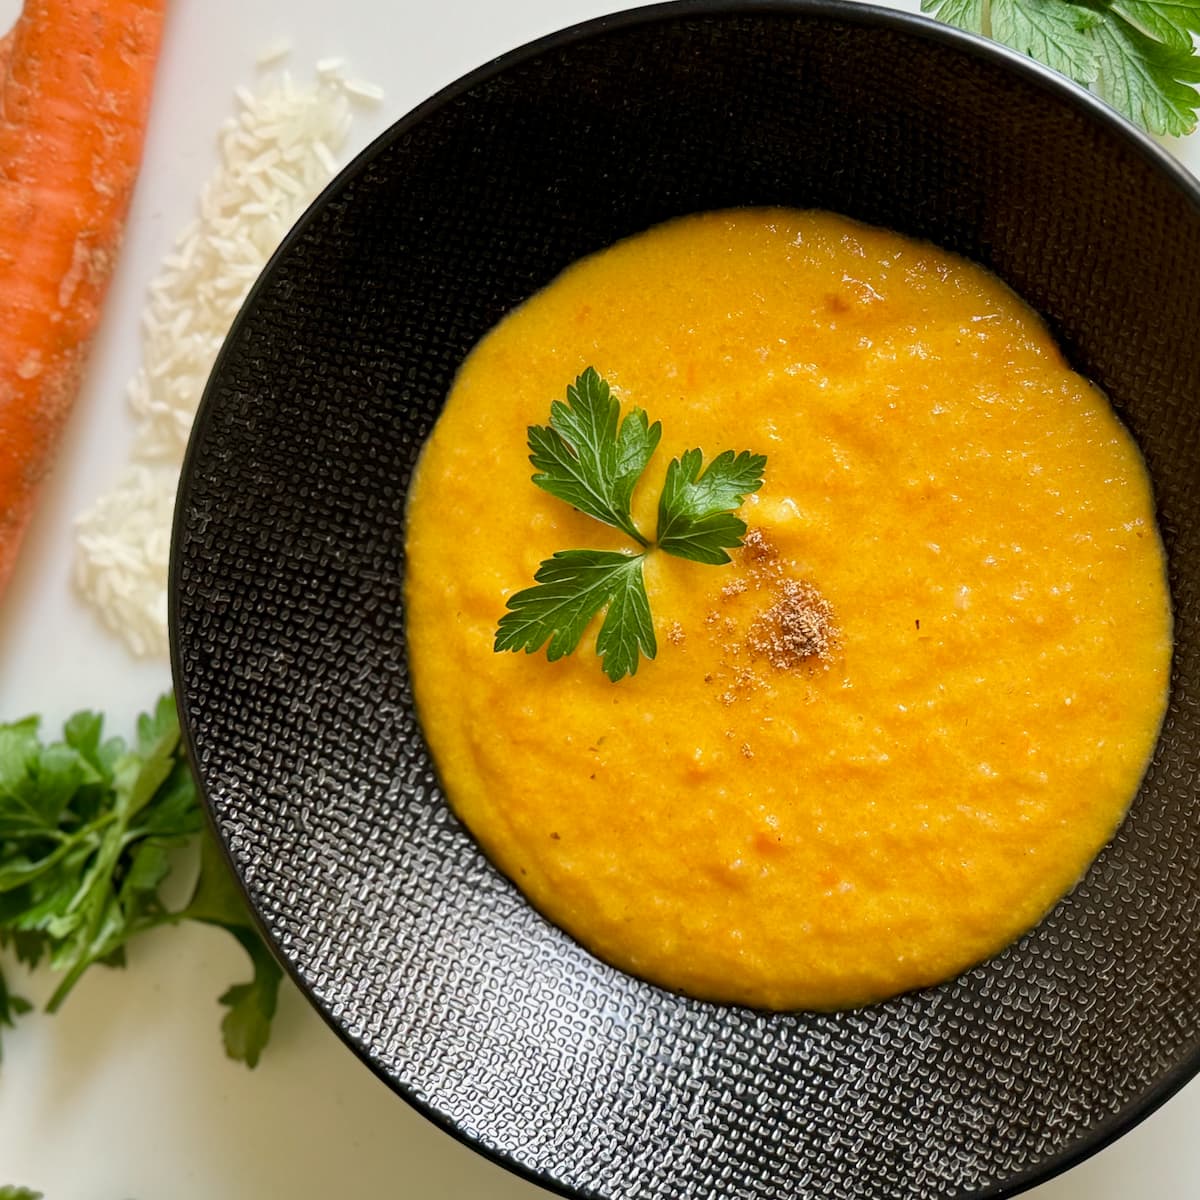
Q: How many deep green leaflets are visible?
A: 3